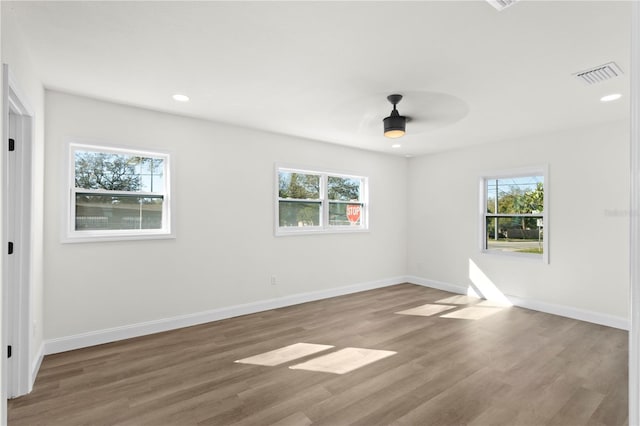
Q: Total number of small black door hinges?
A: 3